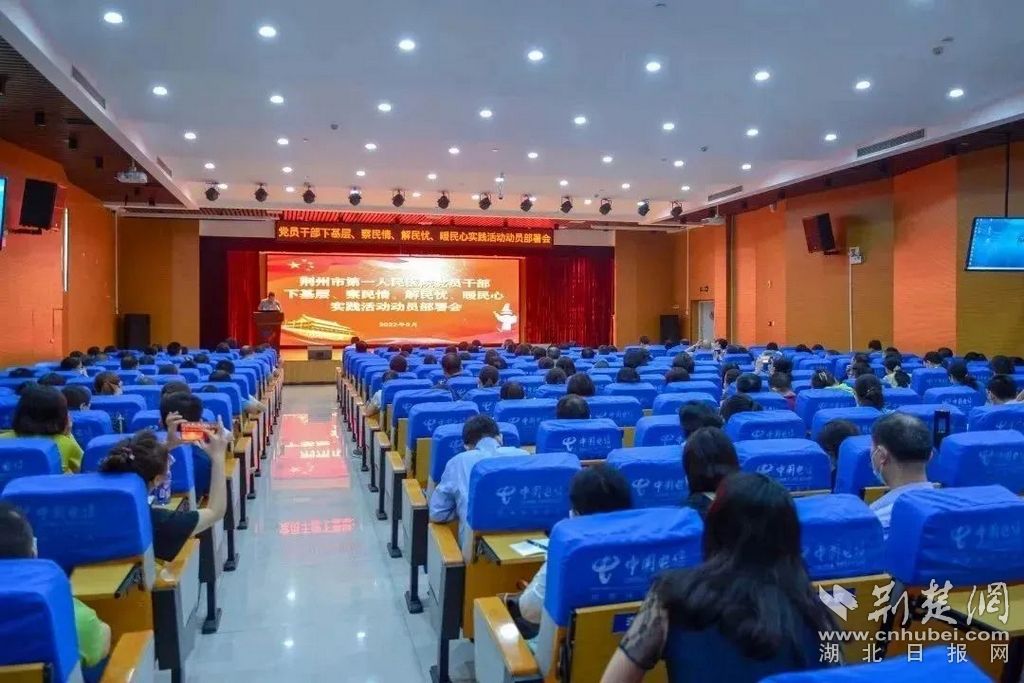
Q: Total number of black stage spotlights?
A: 12